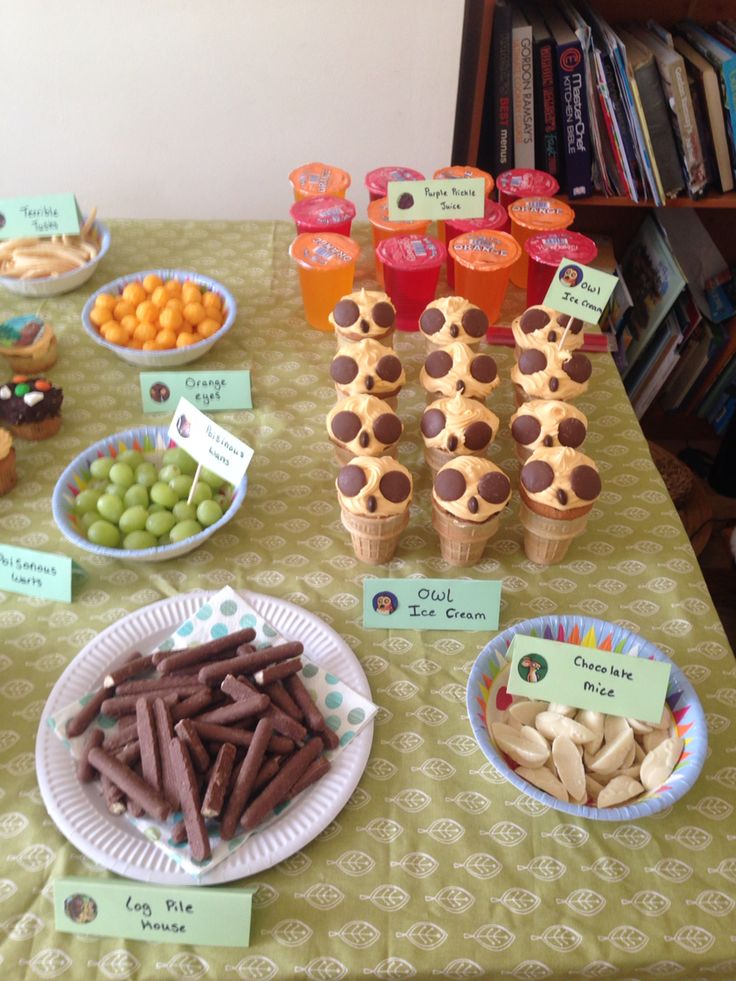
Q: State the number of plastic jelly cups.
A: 12